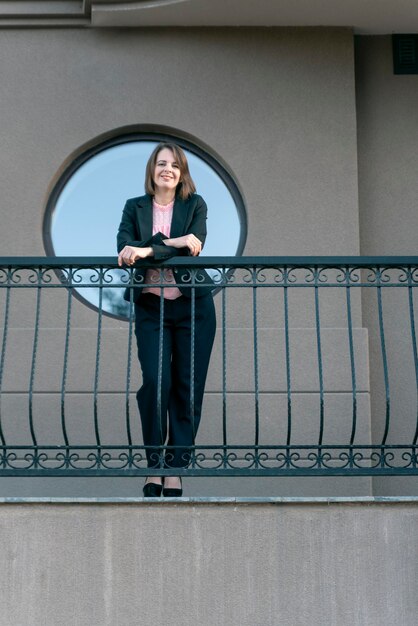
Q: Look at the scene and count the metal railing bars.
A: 14